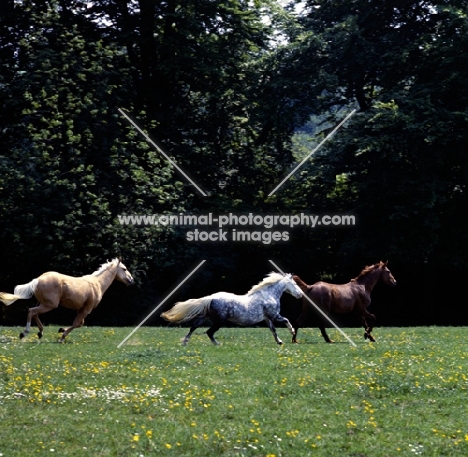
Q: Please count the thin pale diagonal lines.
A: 4